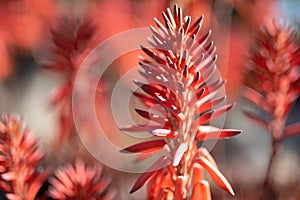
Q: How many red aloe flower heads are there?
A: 5